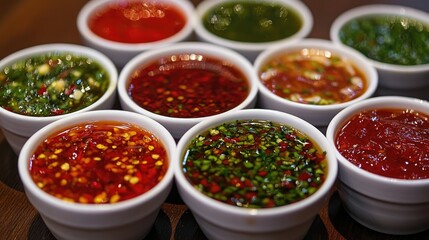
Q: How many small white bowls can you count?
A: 9